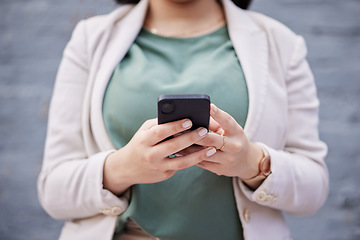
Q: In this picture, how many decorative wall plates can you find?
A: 0